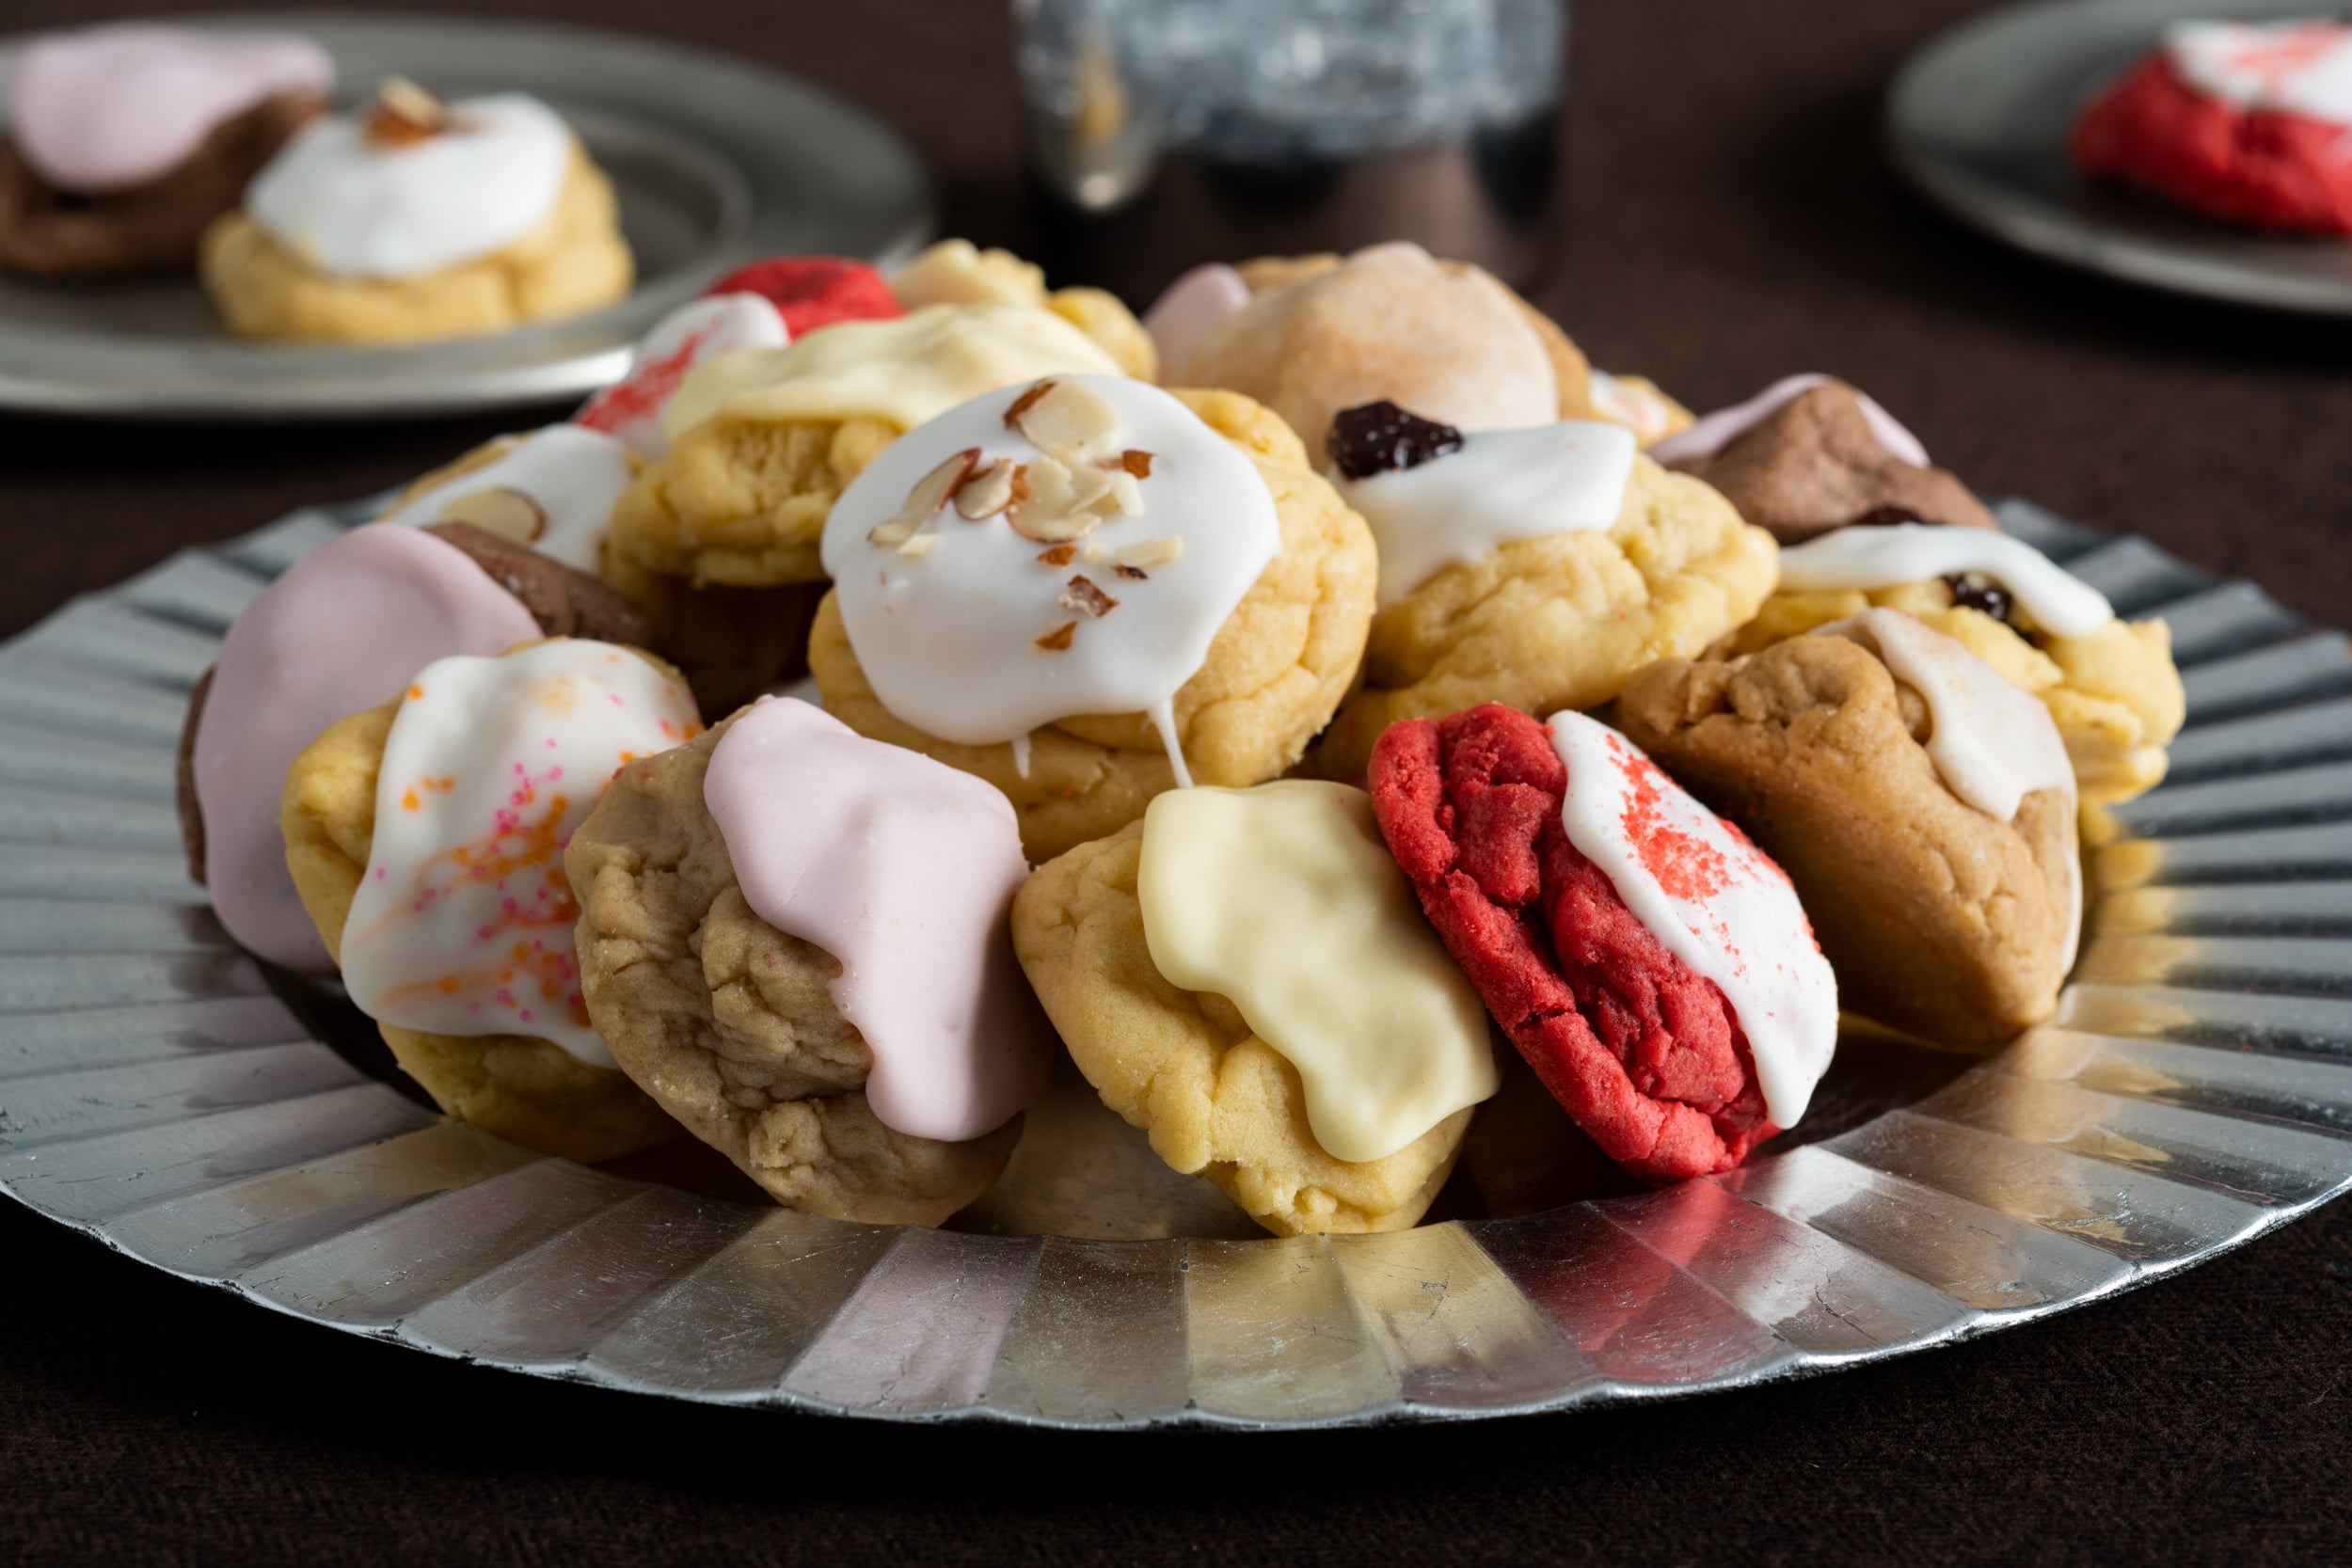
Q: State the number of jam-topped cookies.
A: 2